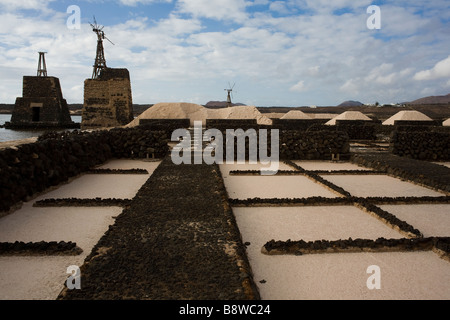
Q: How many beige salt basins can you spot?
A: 11